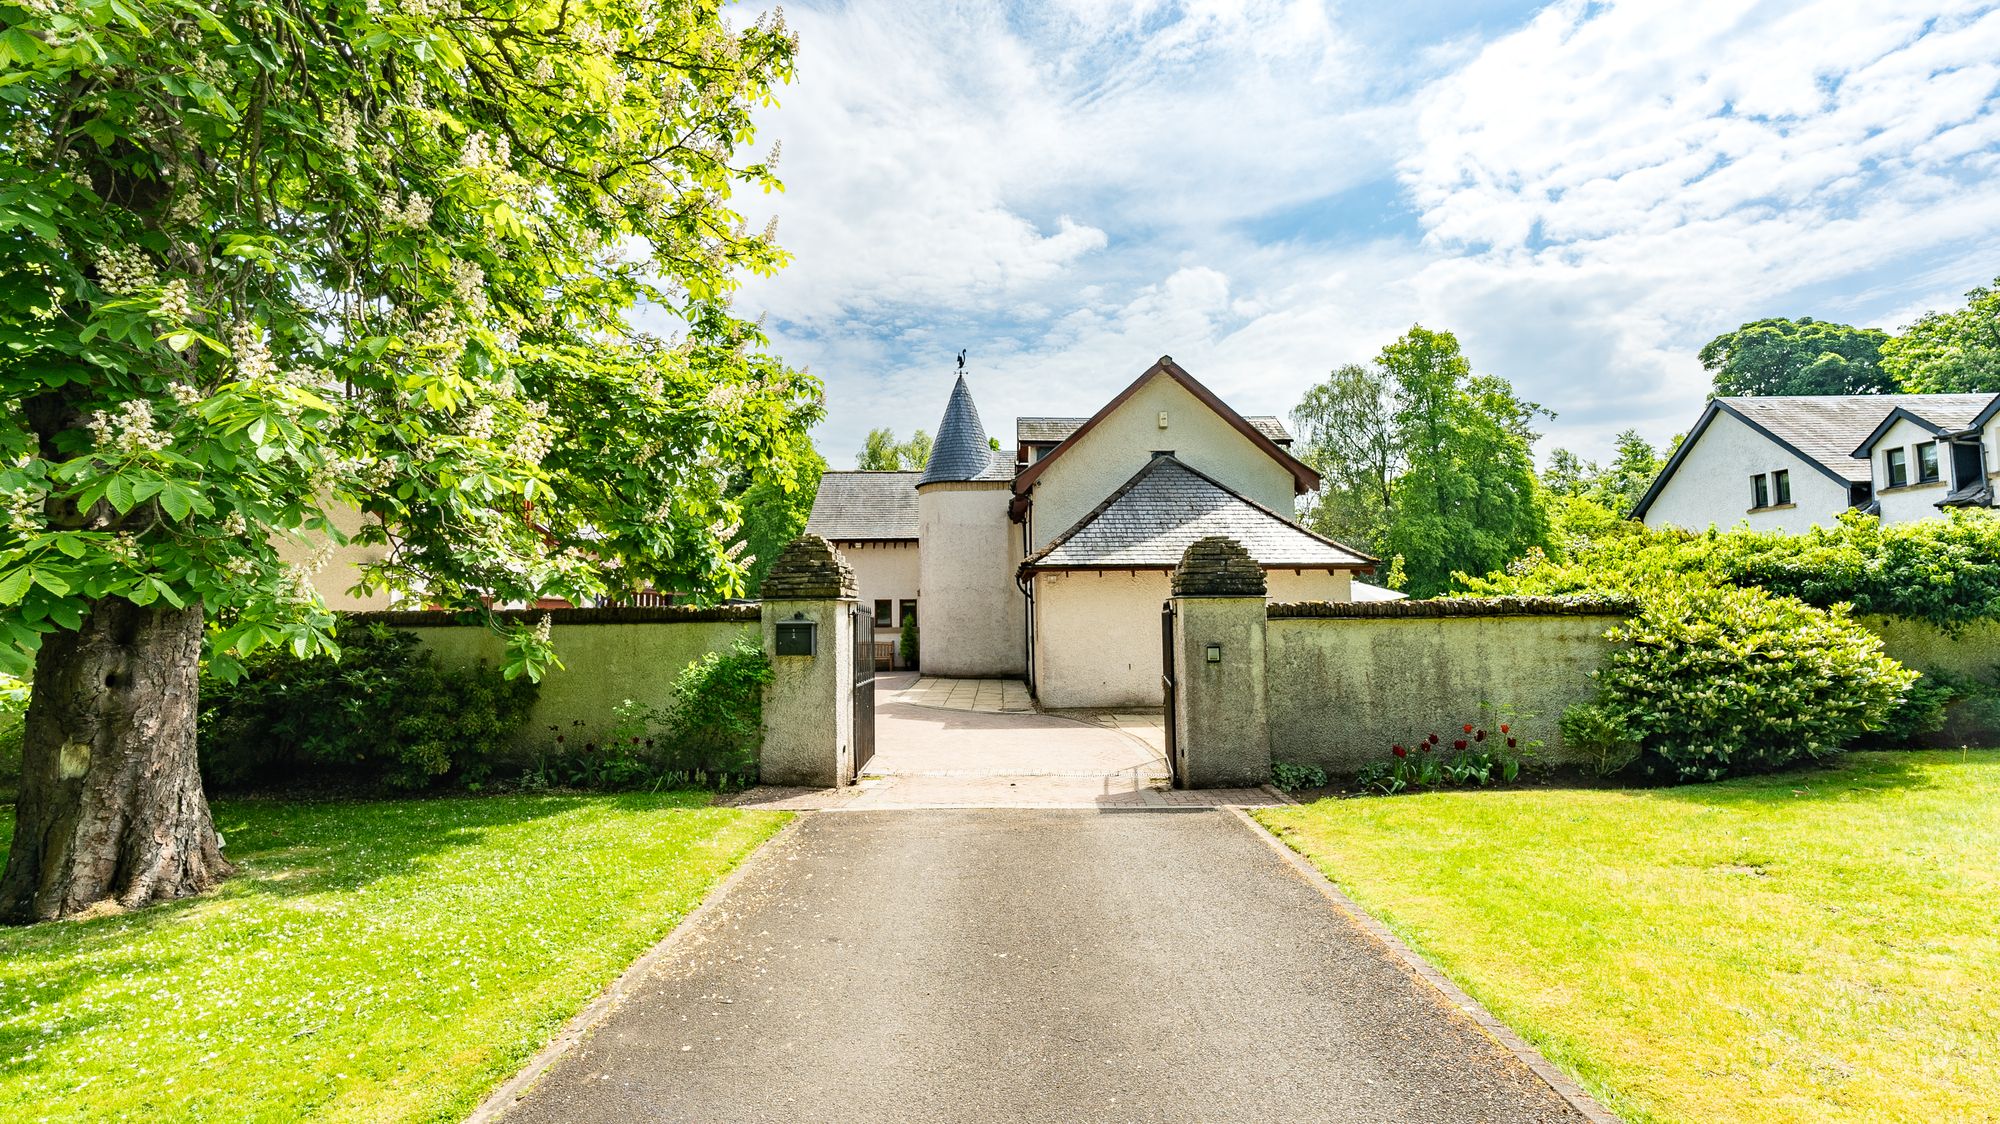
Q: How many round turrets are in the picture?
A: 1